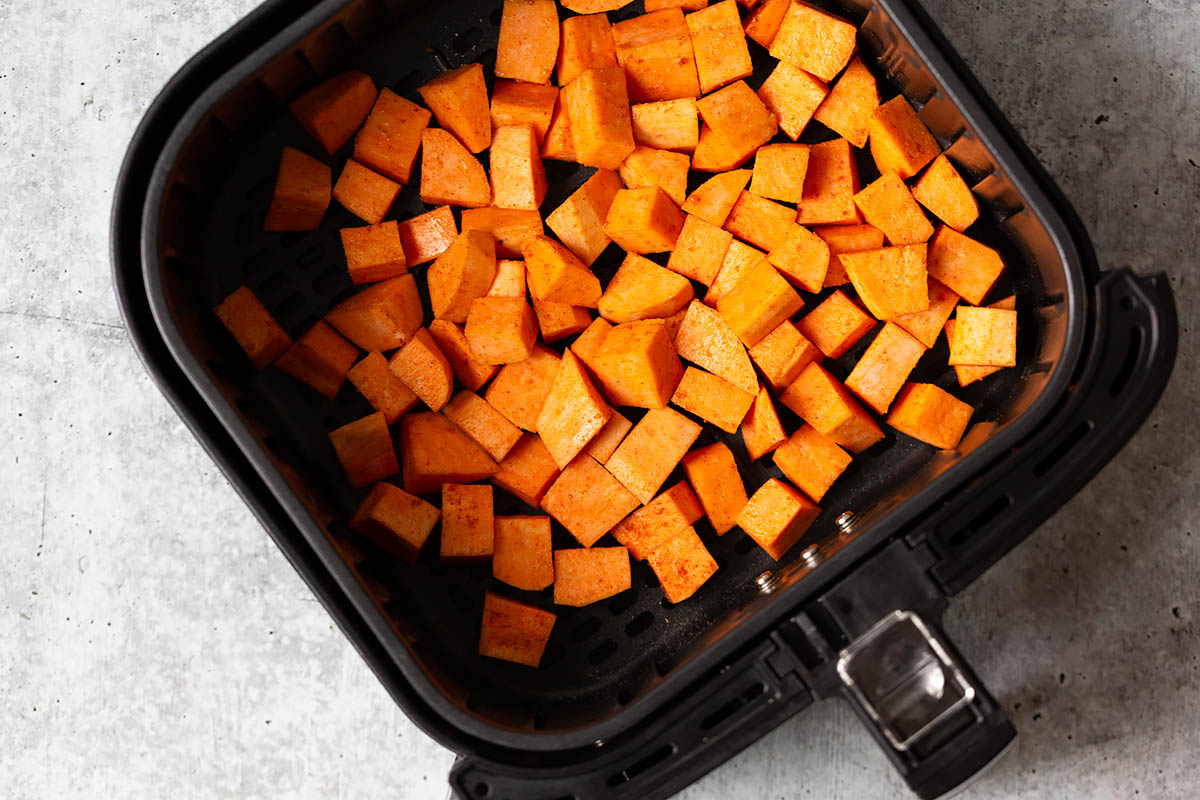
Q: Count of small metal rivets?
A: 3